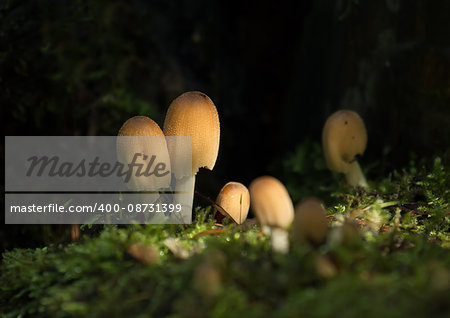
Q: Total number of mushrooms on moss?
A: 6